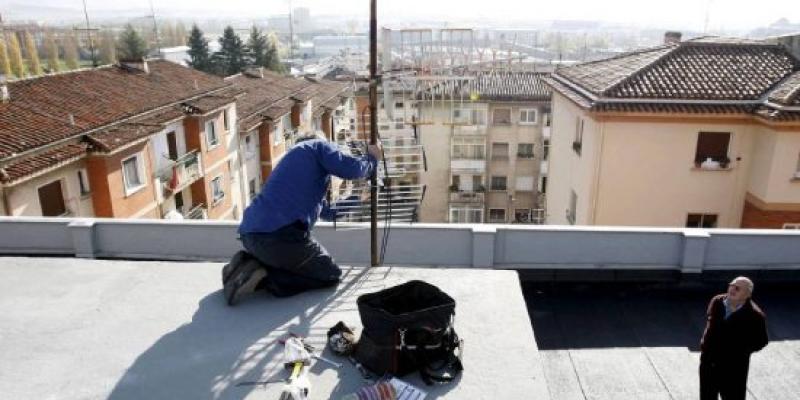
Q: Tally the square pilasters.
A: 3